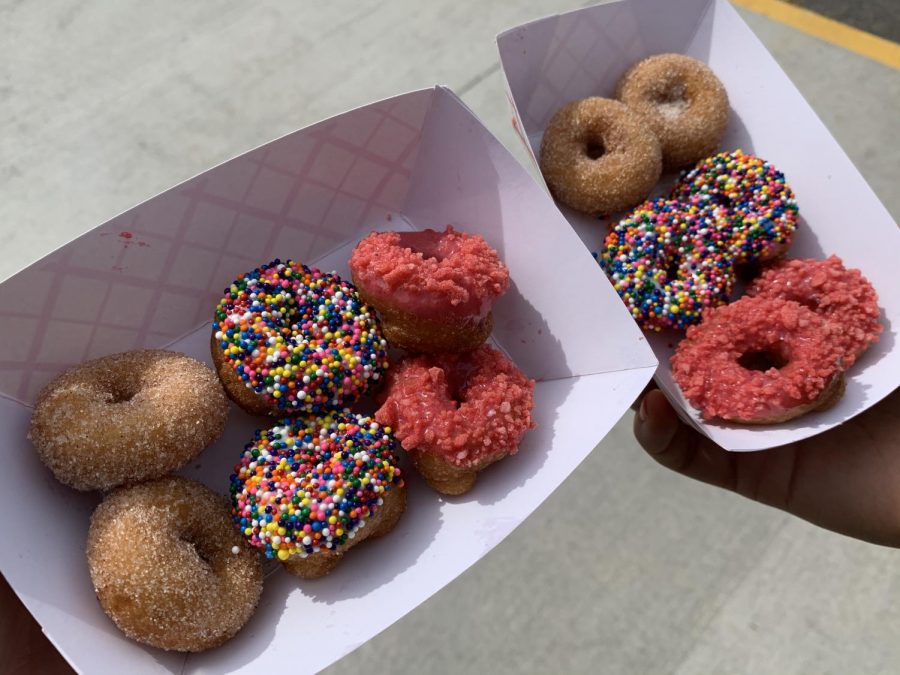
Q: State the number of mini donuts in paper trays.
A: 12